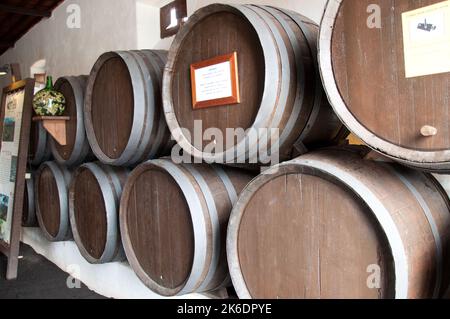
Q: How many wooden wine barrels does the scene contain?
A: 10